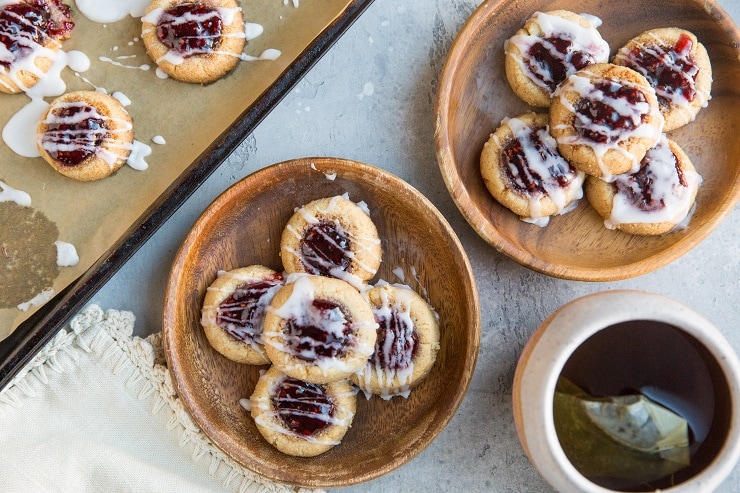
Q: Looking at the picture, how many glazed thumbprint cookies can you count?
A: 13